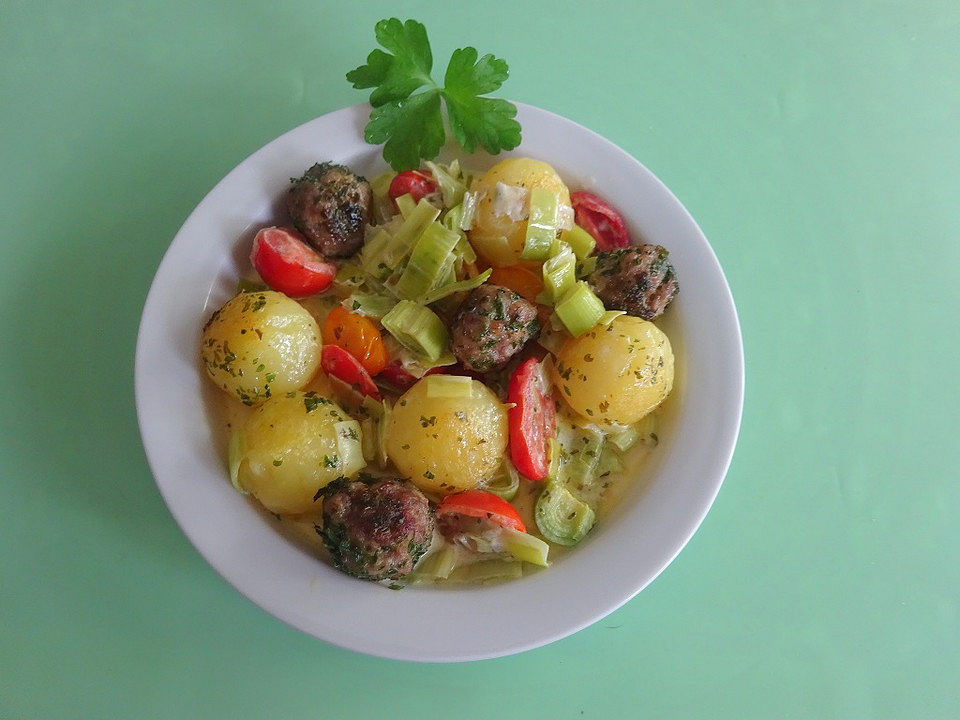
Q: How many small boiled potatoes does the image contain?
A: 5